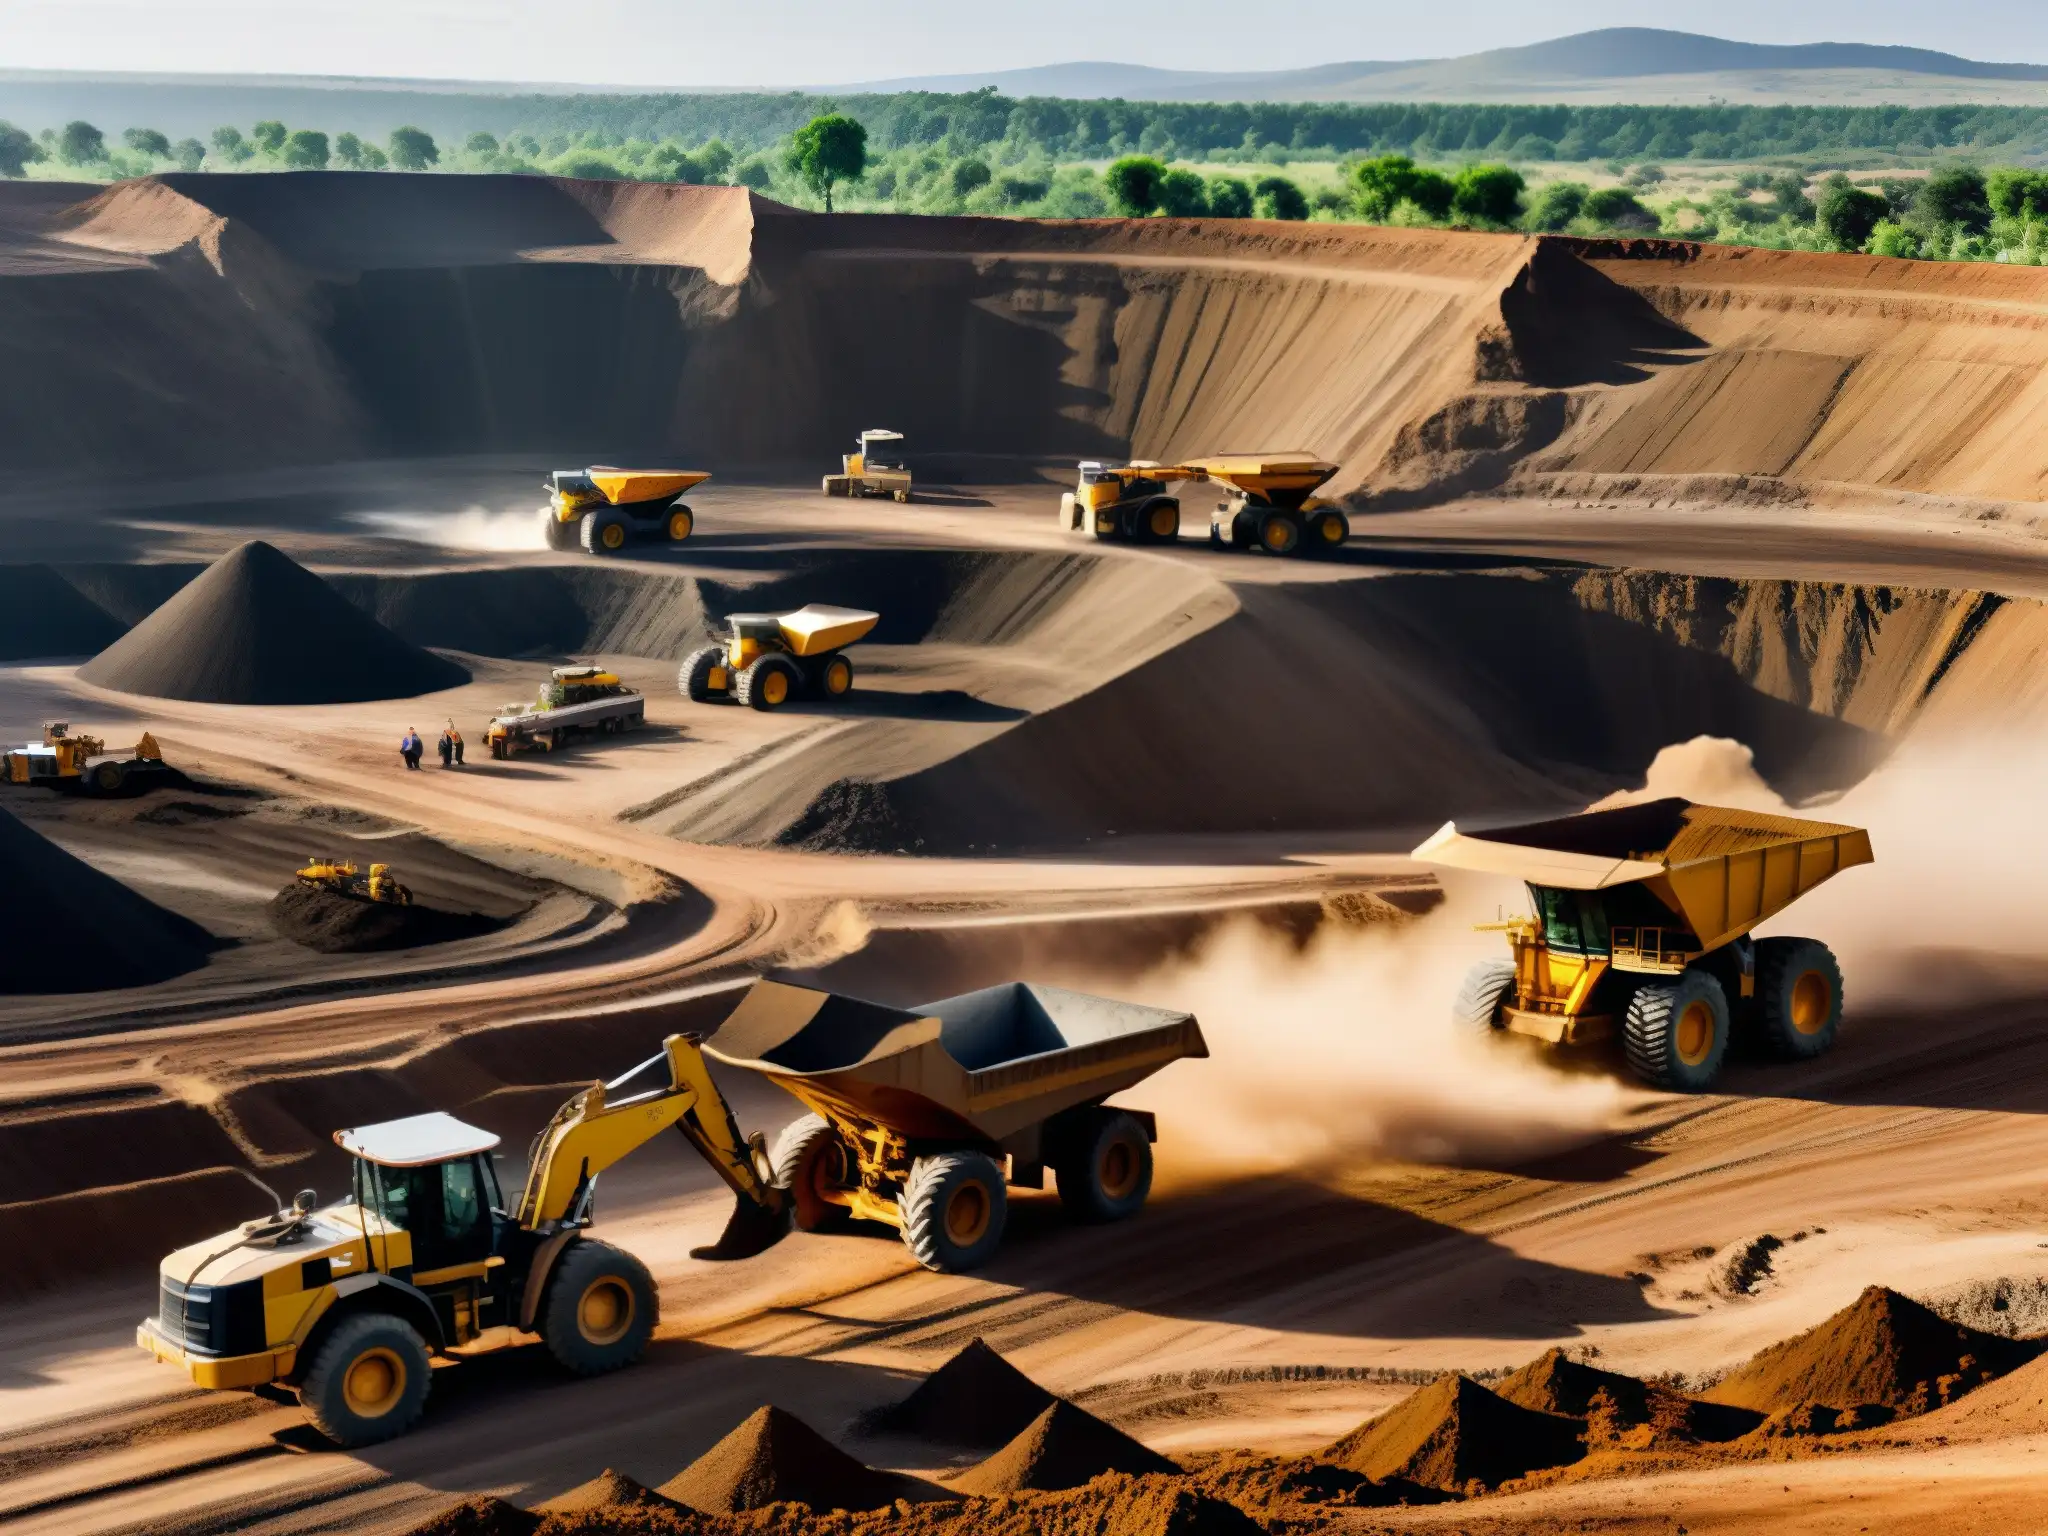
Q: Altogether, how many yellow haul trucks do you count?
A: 5